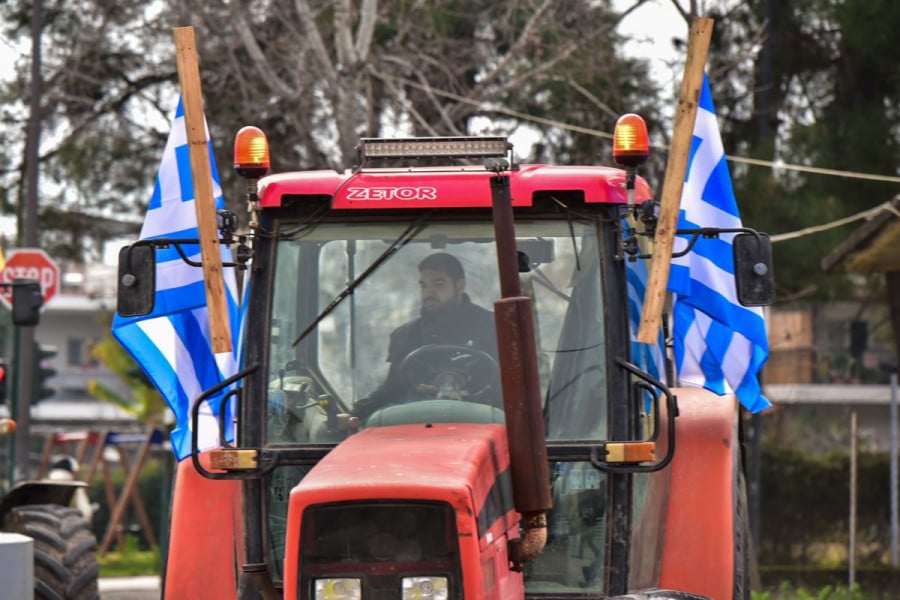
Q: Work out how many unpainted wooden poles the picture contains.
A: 2